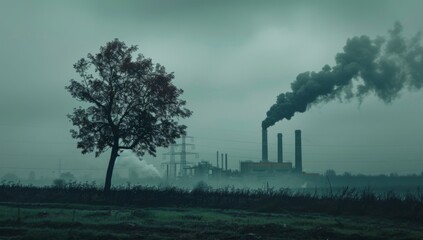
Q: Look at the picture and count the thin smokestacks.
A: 3